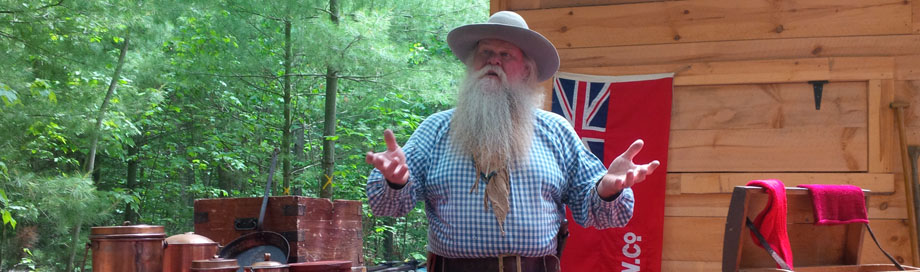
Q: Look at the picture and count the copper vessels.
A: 4